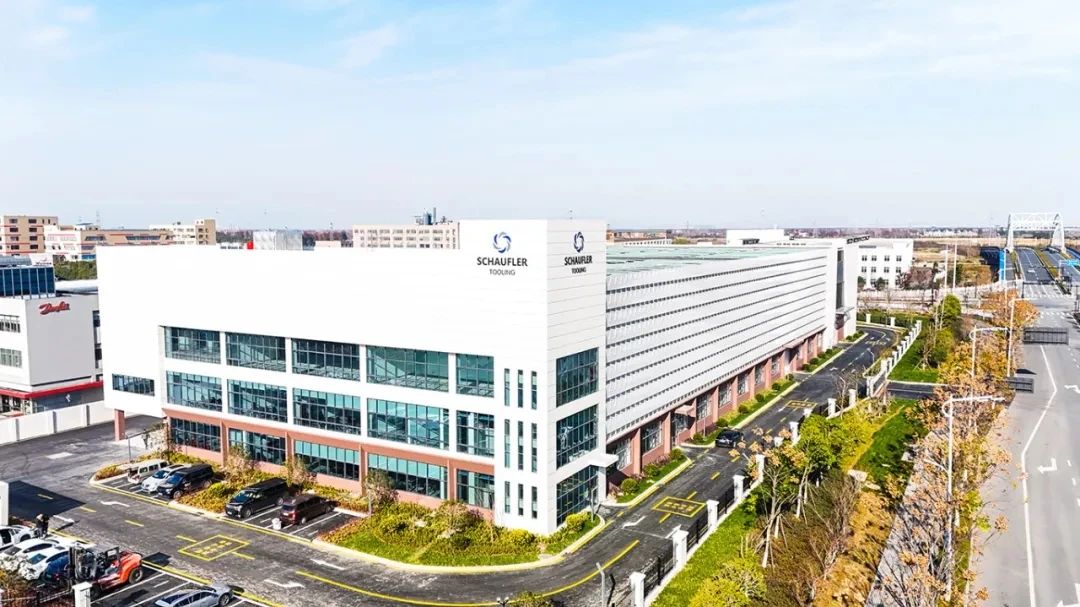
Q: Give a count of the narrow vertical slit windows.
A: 9